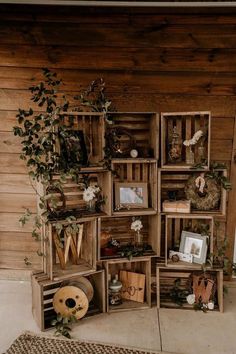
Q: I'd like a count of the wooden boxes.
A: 12